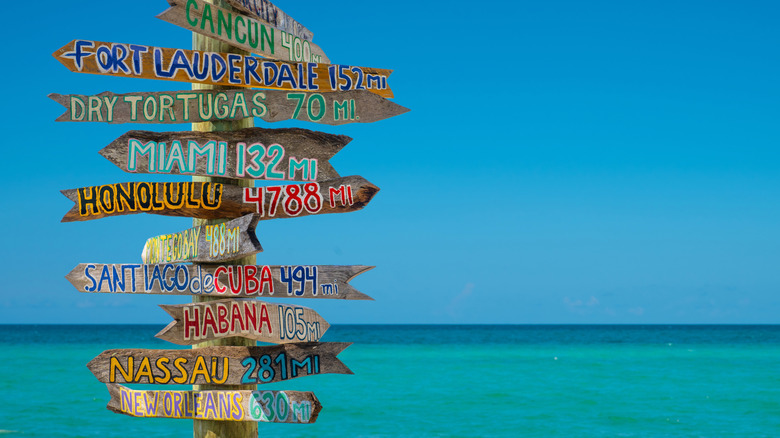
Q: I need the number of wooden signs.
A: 11